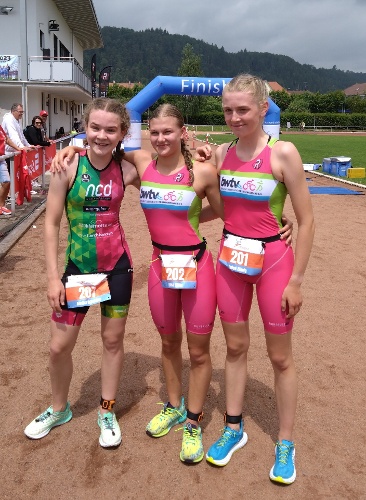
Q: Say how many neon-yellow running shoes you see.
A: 2